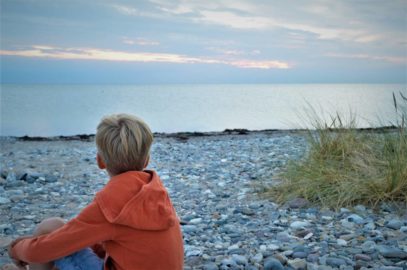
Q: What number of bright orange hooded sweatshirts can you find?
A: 1